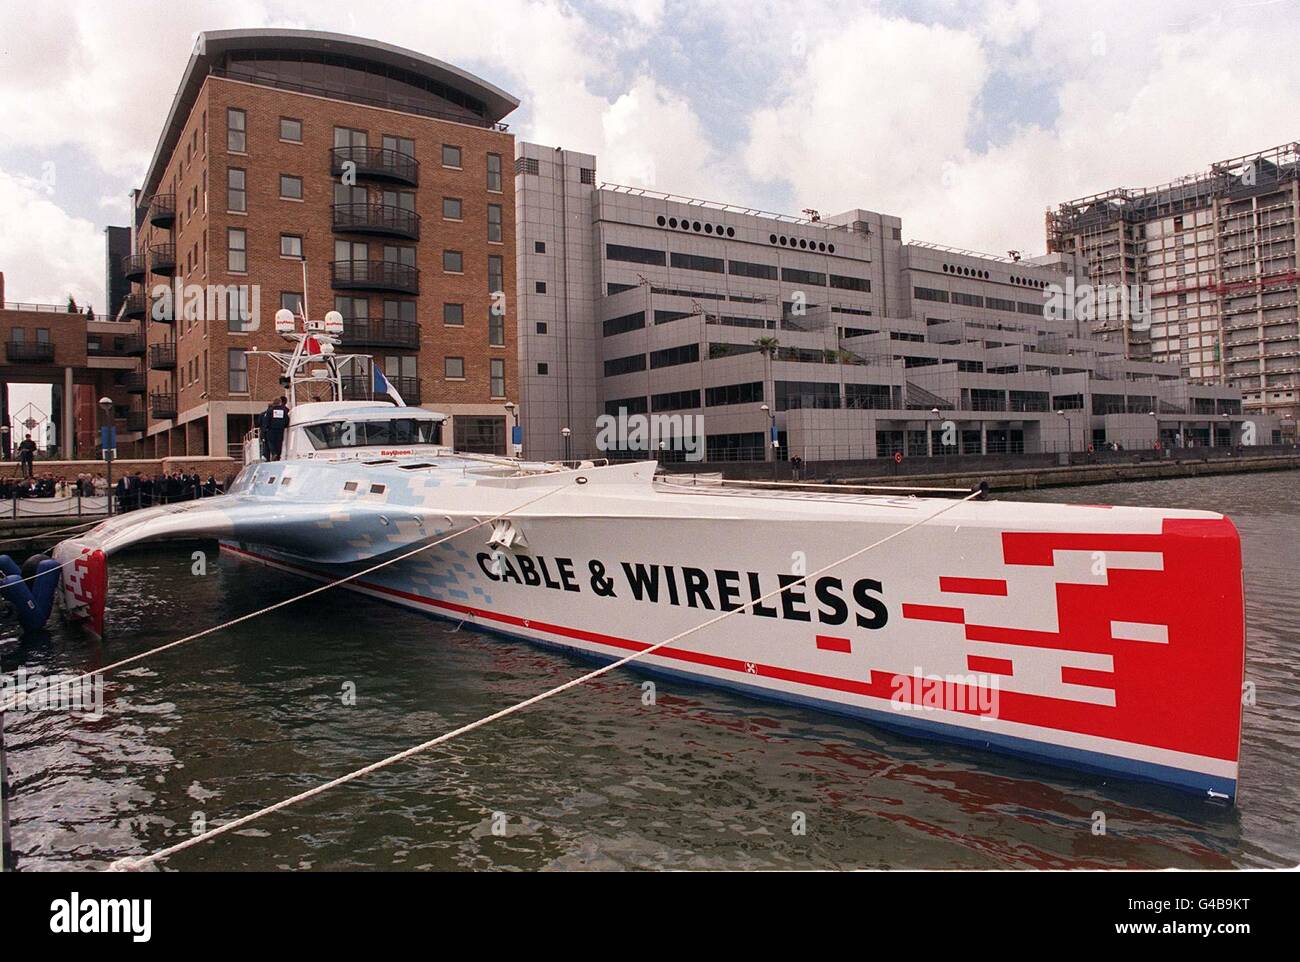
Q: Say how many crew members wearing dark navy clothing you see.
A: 2